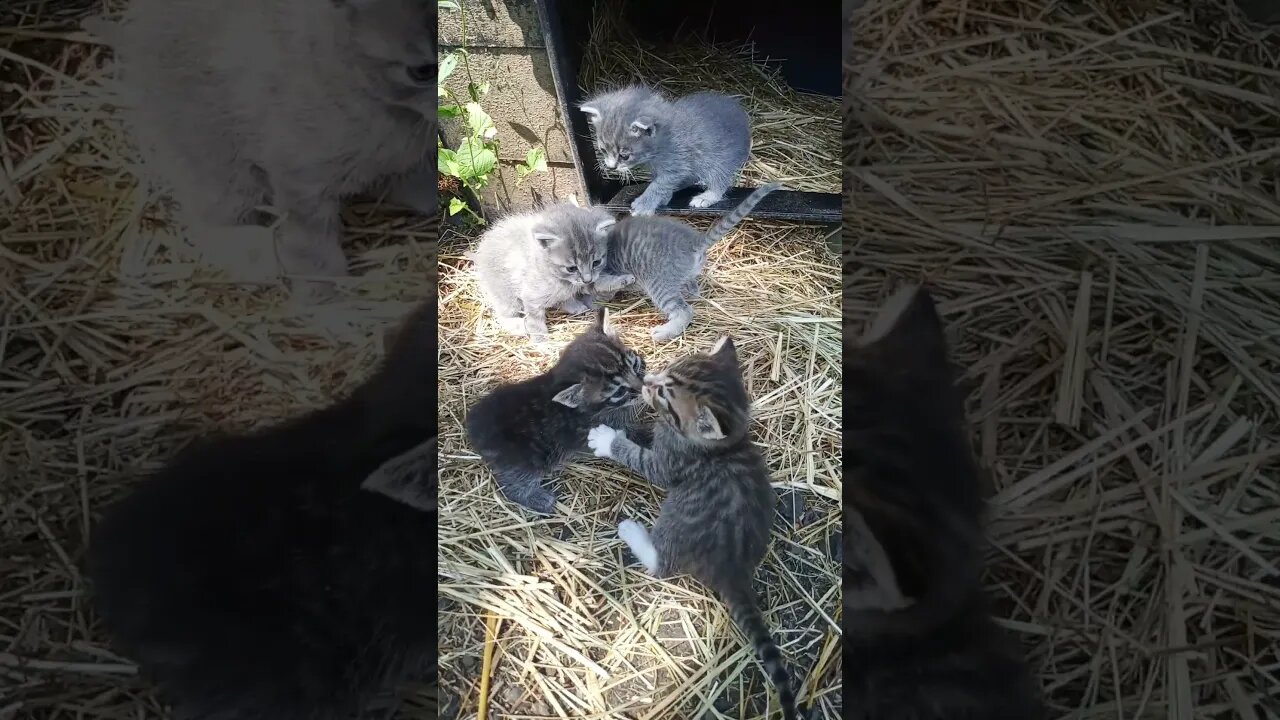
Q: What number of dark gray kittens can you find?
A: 2